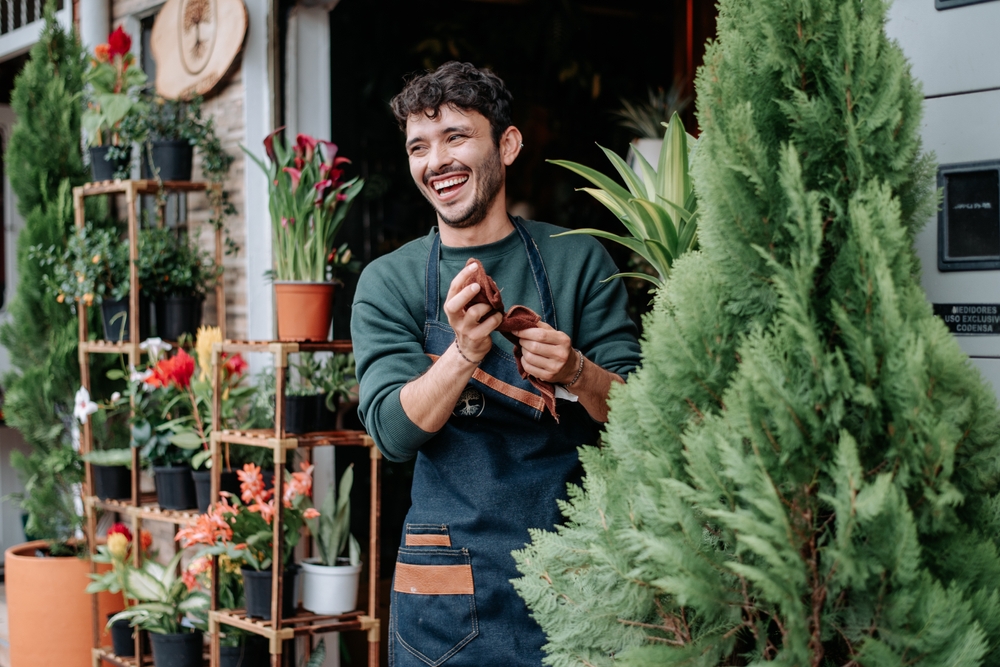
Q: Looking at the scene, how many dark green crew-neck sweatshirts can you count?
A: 1